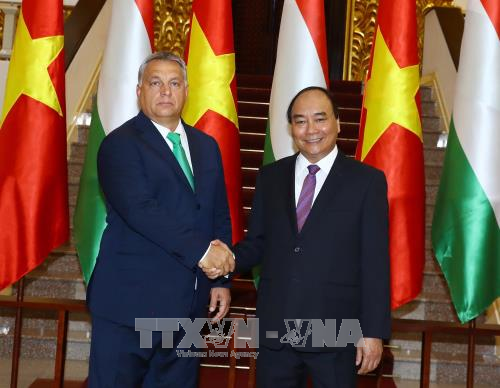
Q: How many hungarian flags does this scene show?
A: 3